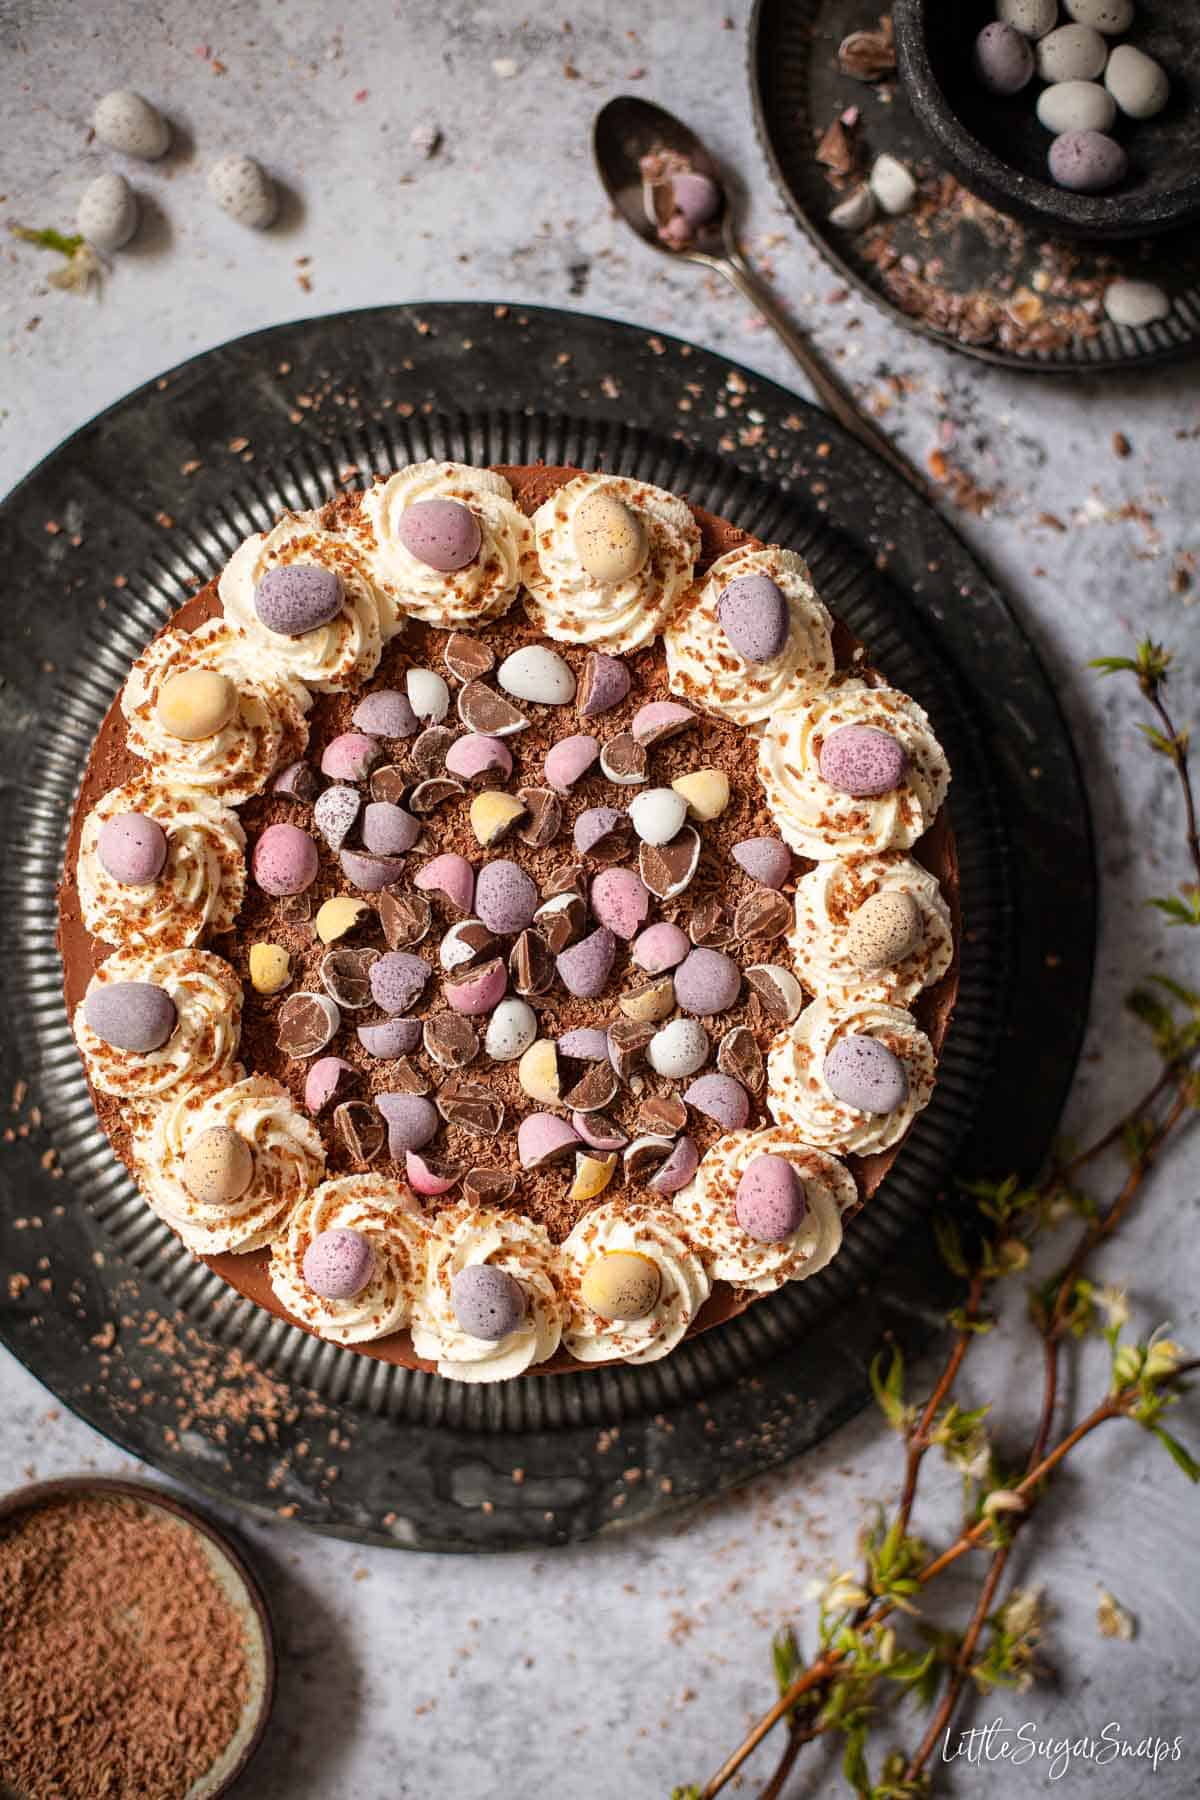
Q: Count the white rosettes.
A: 15